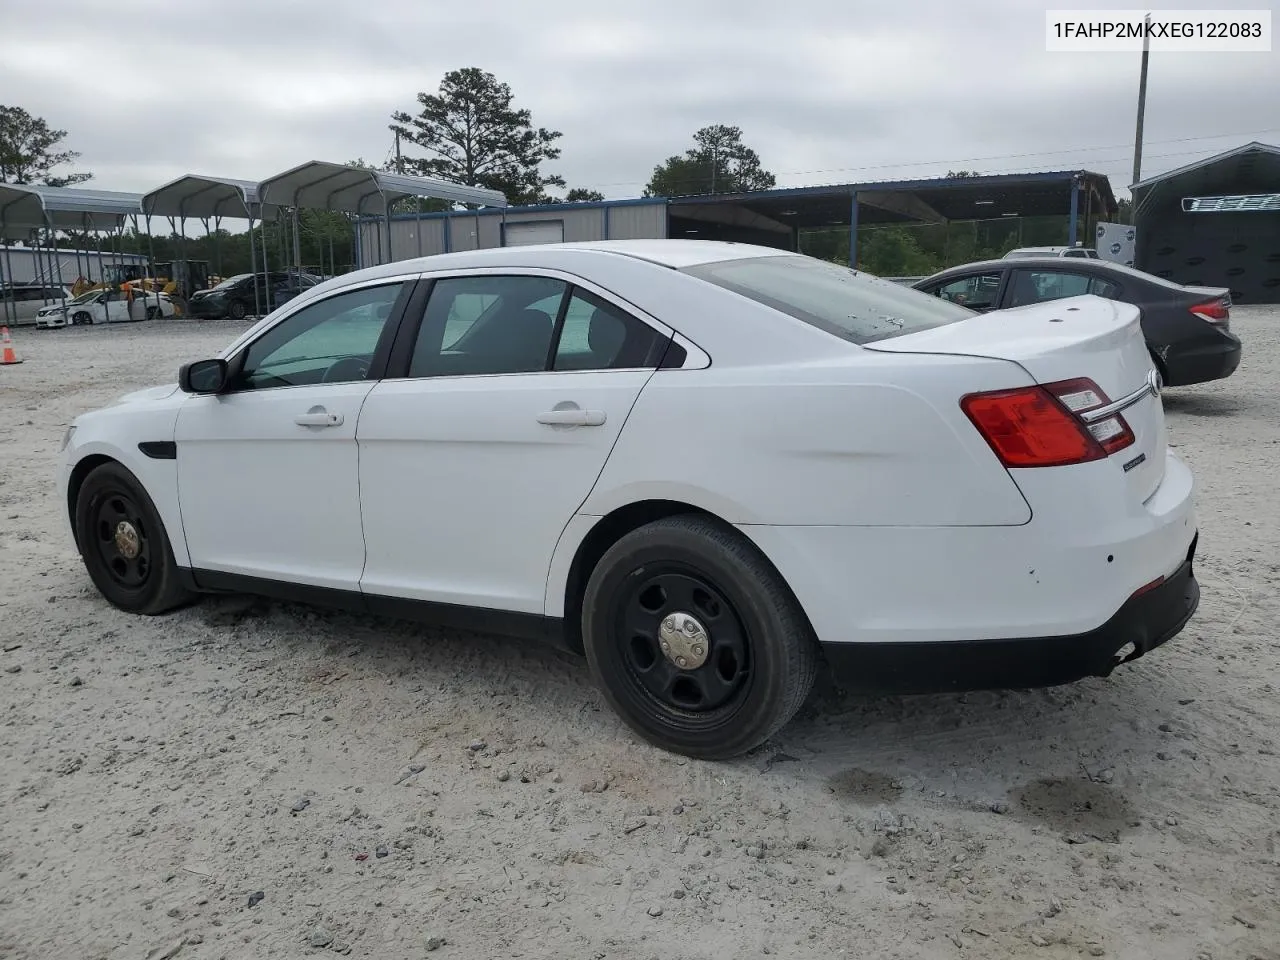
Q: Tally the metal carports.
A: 3